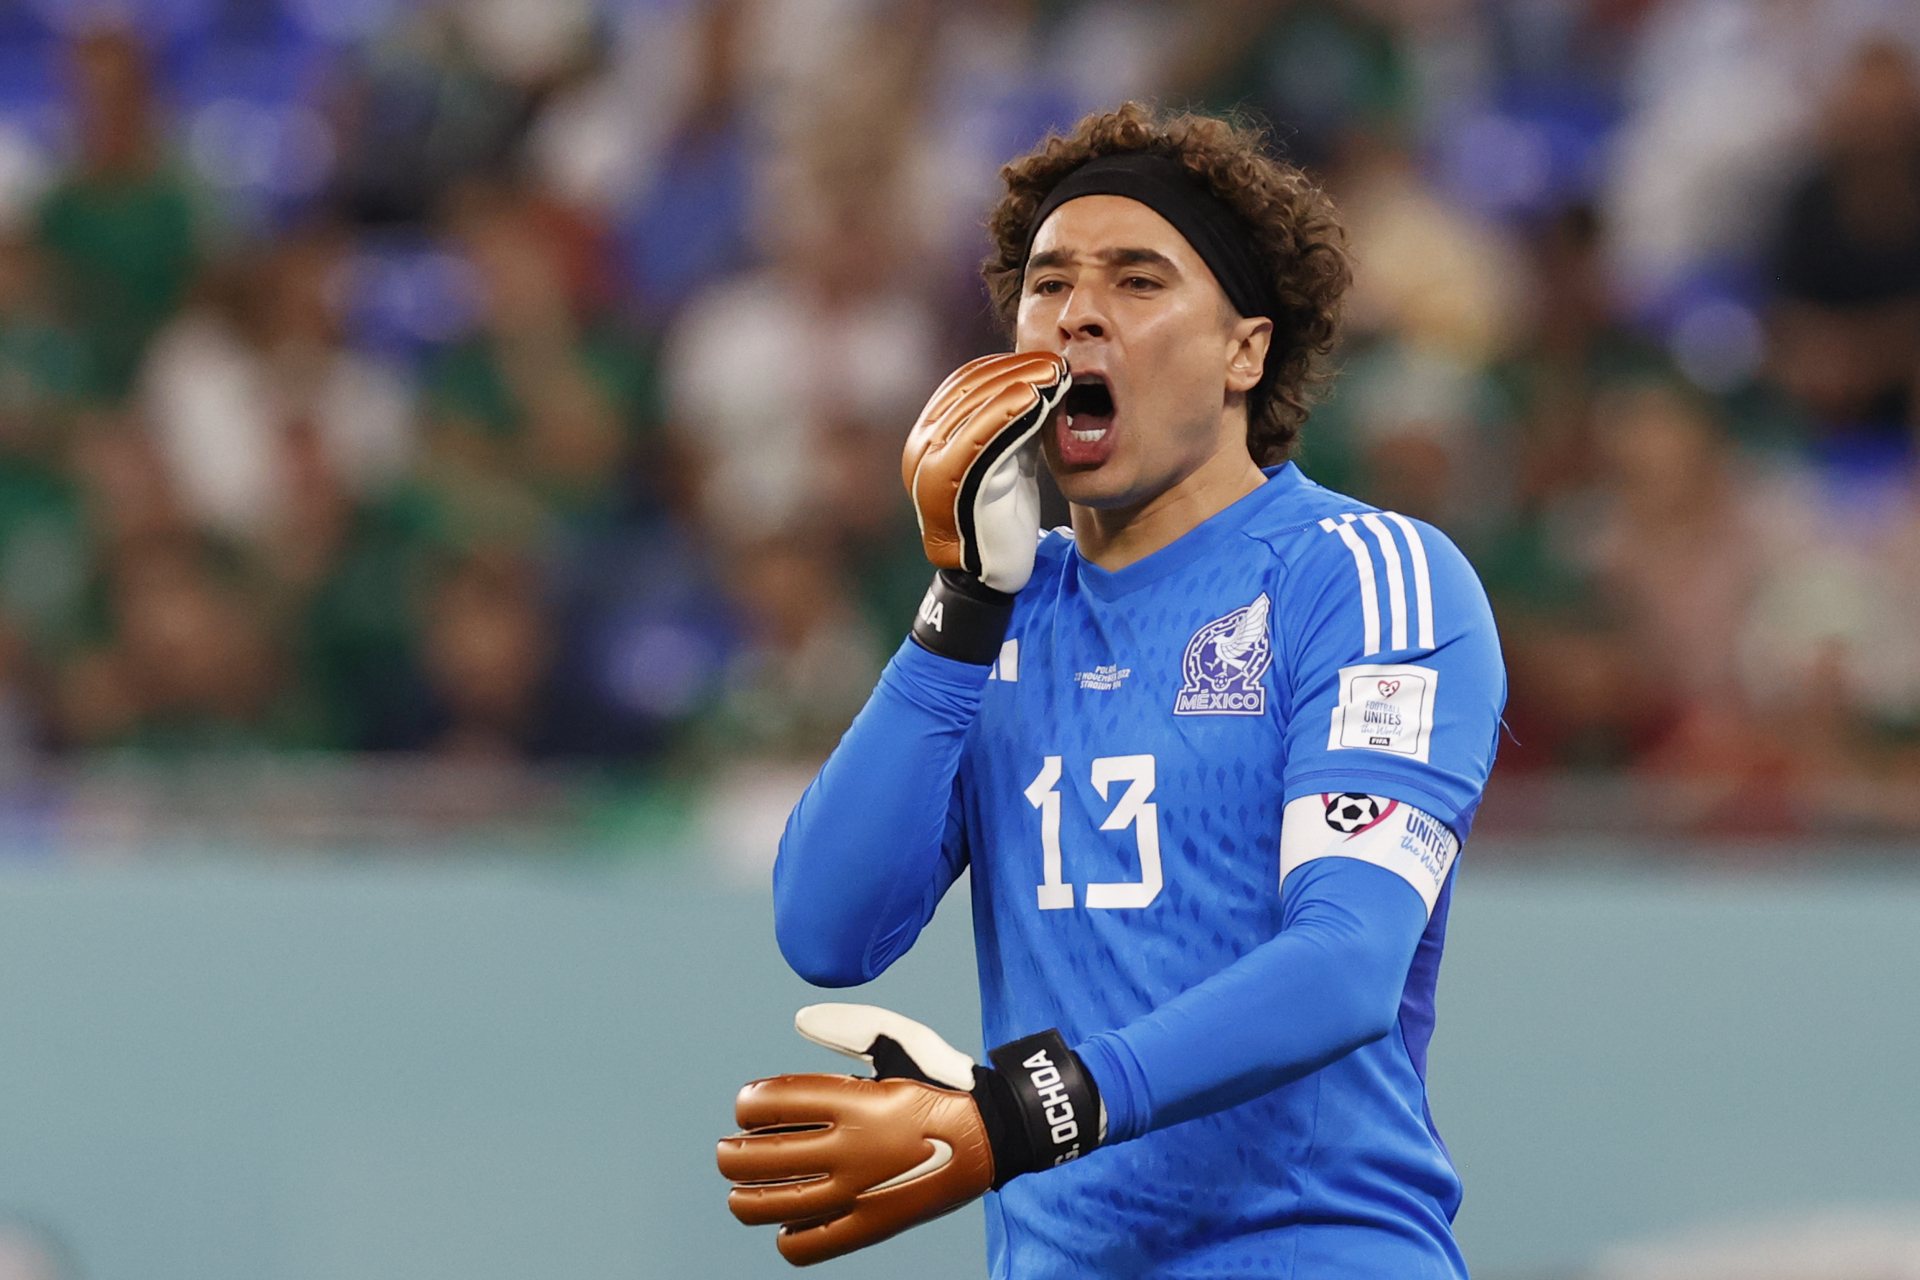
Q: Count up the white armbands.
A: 1